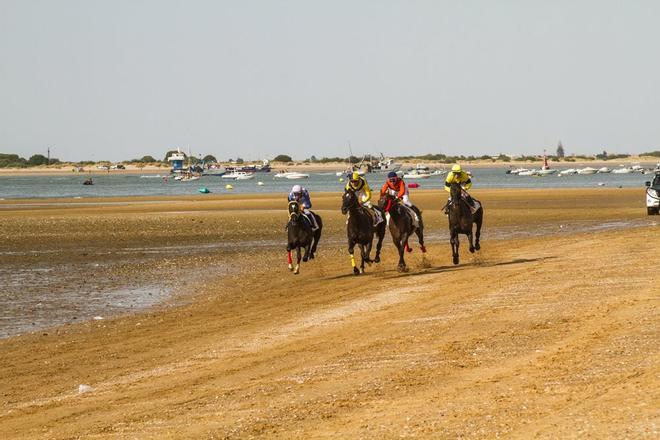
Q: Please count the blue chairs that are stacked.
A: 0